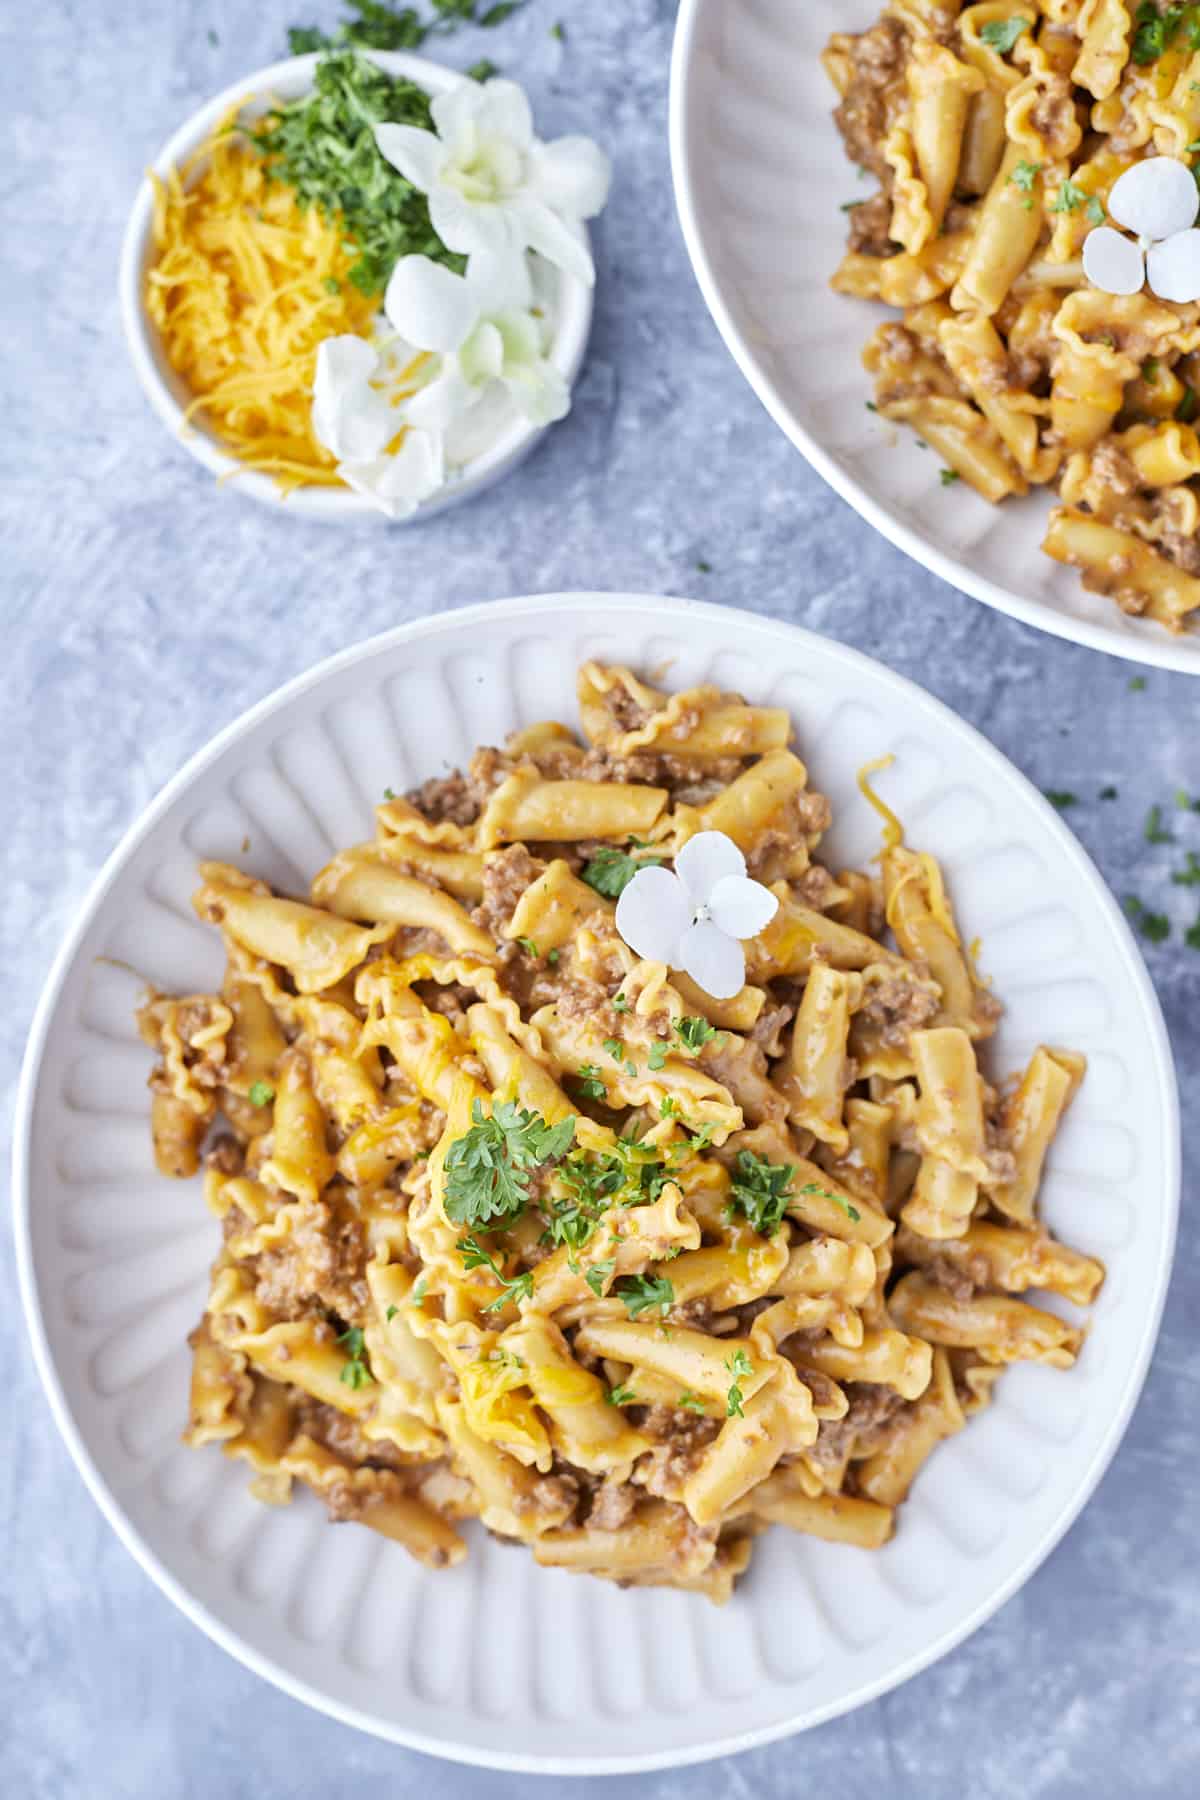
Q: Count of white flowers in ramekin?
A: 3